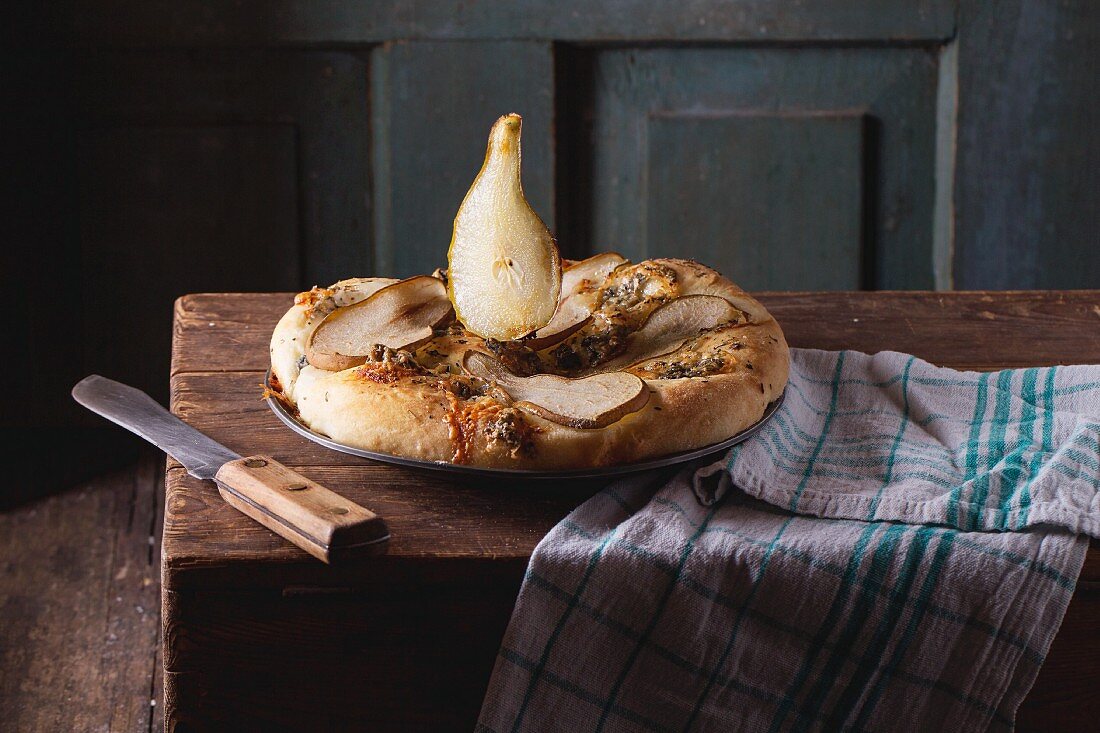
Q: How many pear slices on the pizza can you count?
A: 5